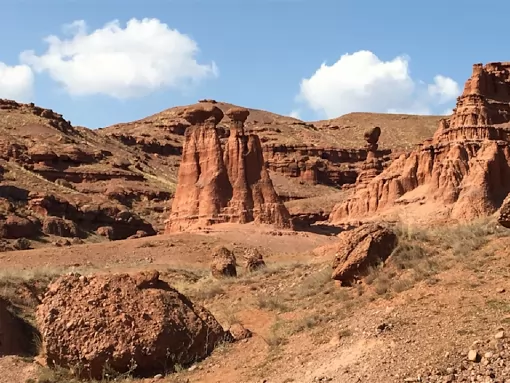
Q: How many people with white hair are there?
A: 0